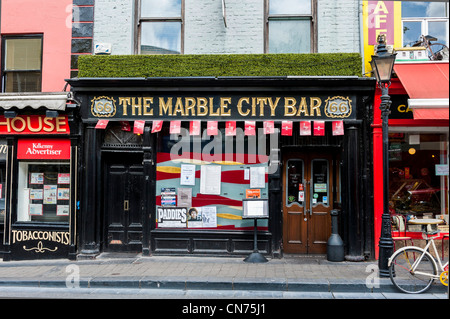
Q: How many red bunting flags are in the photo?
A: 14